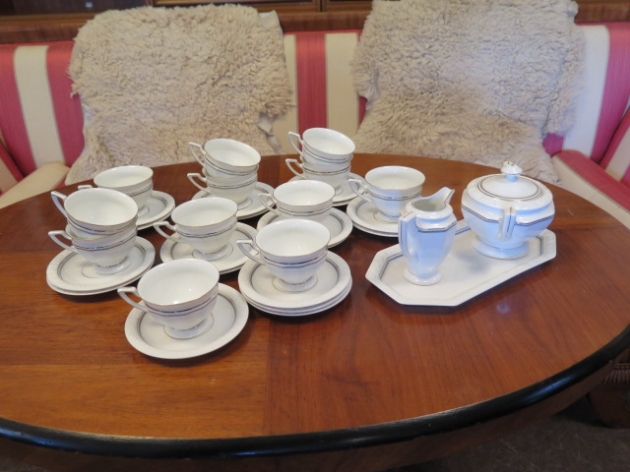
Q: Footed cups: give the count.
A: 12